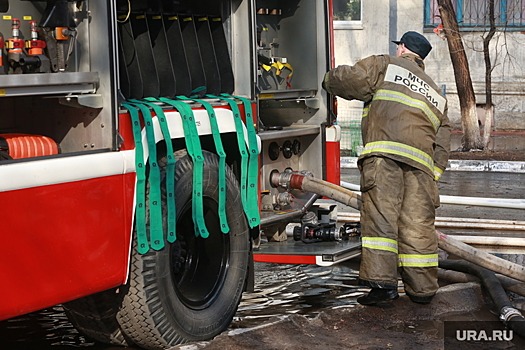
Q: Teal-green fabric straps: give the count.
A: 8